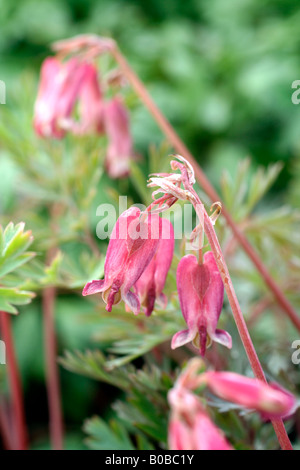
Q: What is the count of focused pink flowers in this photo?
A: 3